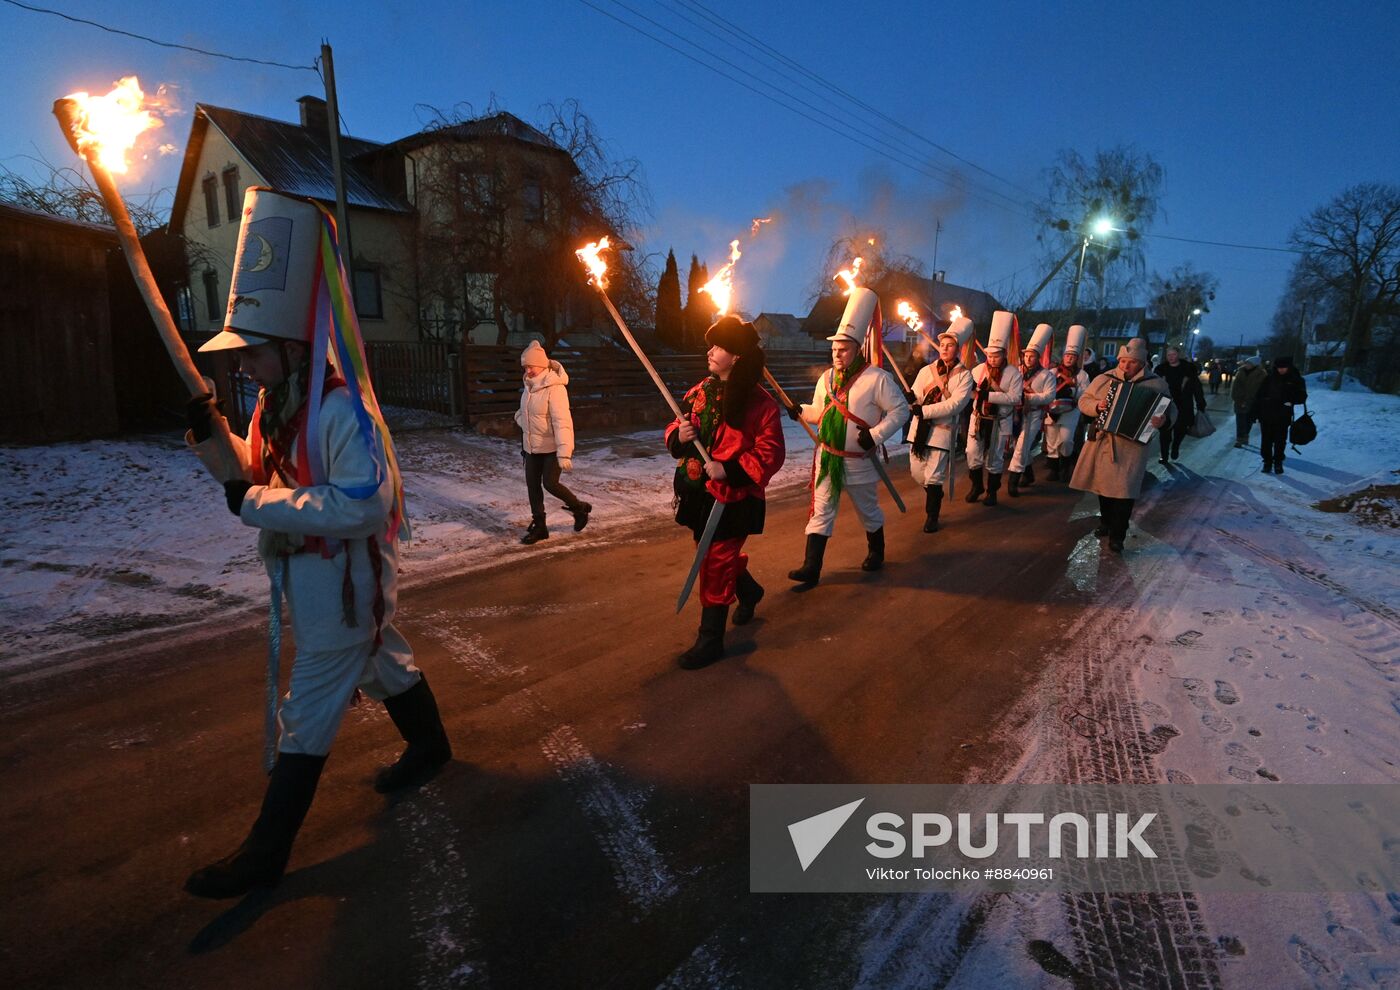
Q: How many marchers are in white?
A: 6